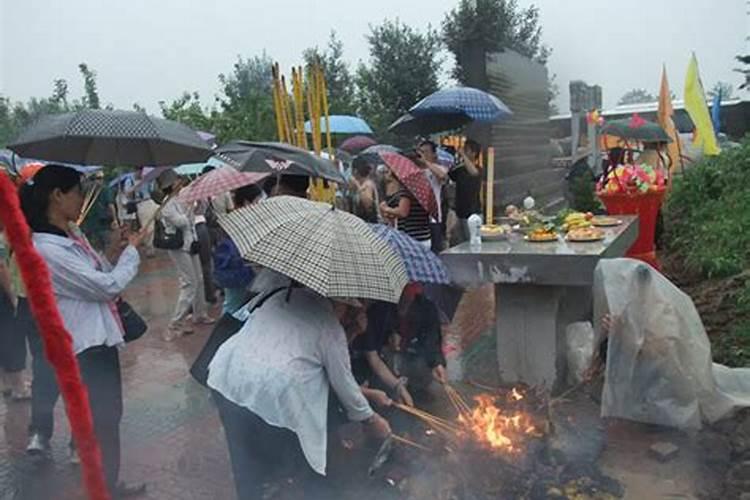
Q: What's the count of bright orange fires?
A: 1